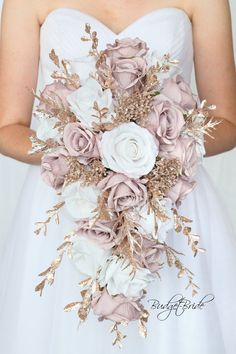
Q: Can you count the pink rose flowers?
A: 13